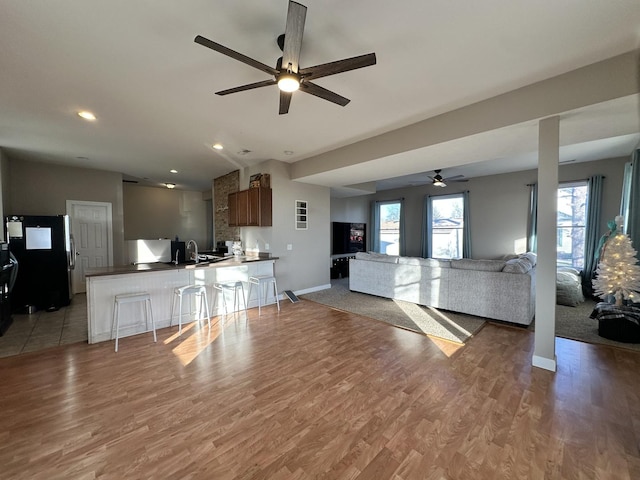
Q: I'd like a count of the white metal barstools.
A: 4